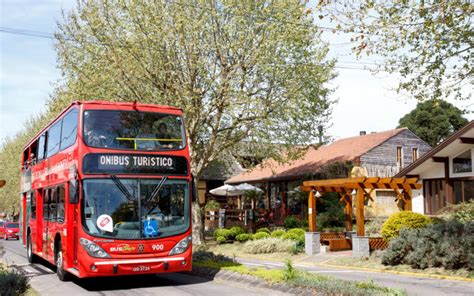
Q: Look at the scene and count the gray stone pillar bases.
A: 2